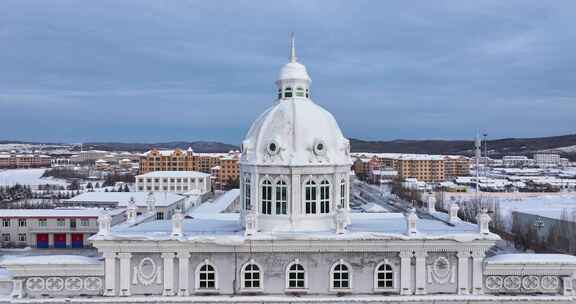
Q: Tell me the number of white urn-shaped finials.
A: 10